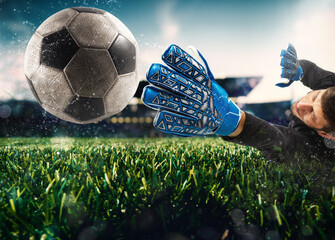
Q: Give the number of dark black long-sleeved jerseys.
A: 1